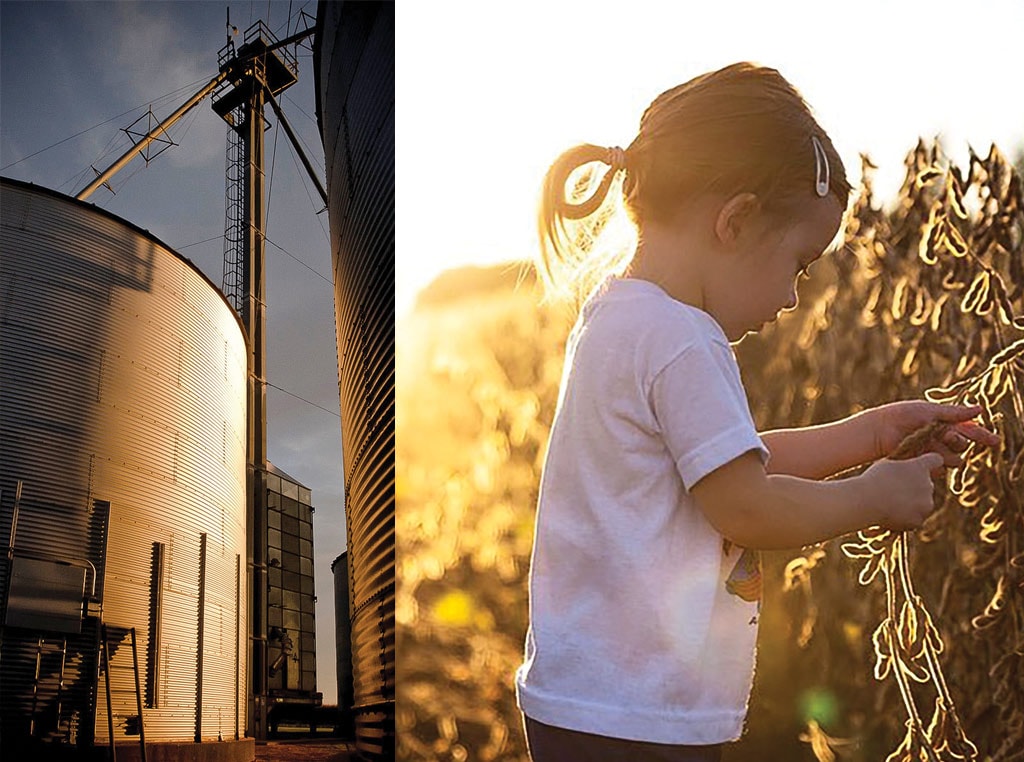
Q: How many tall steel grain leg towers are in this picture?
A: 1